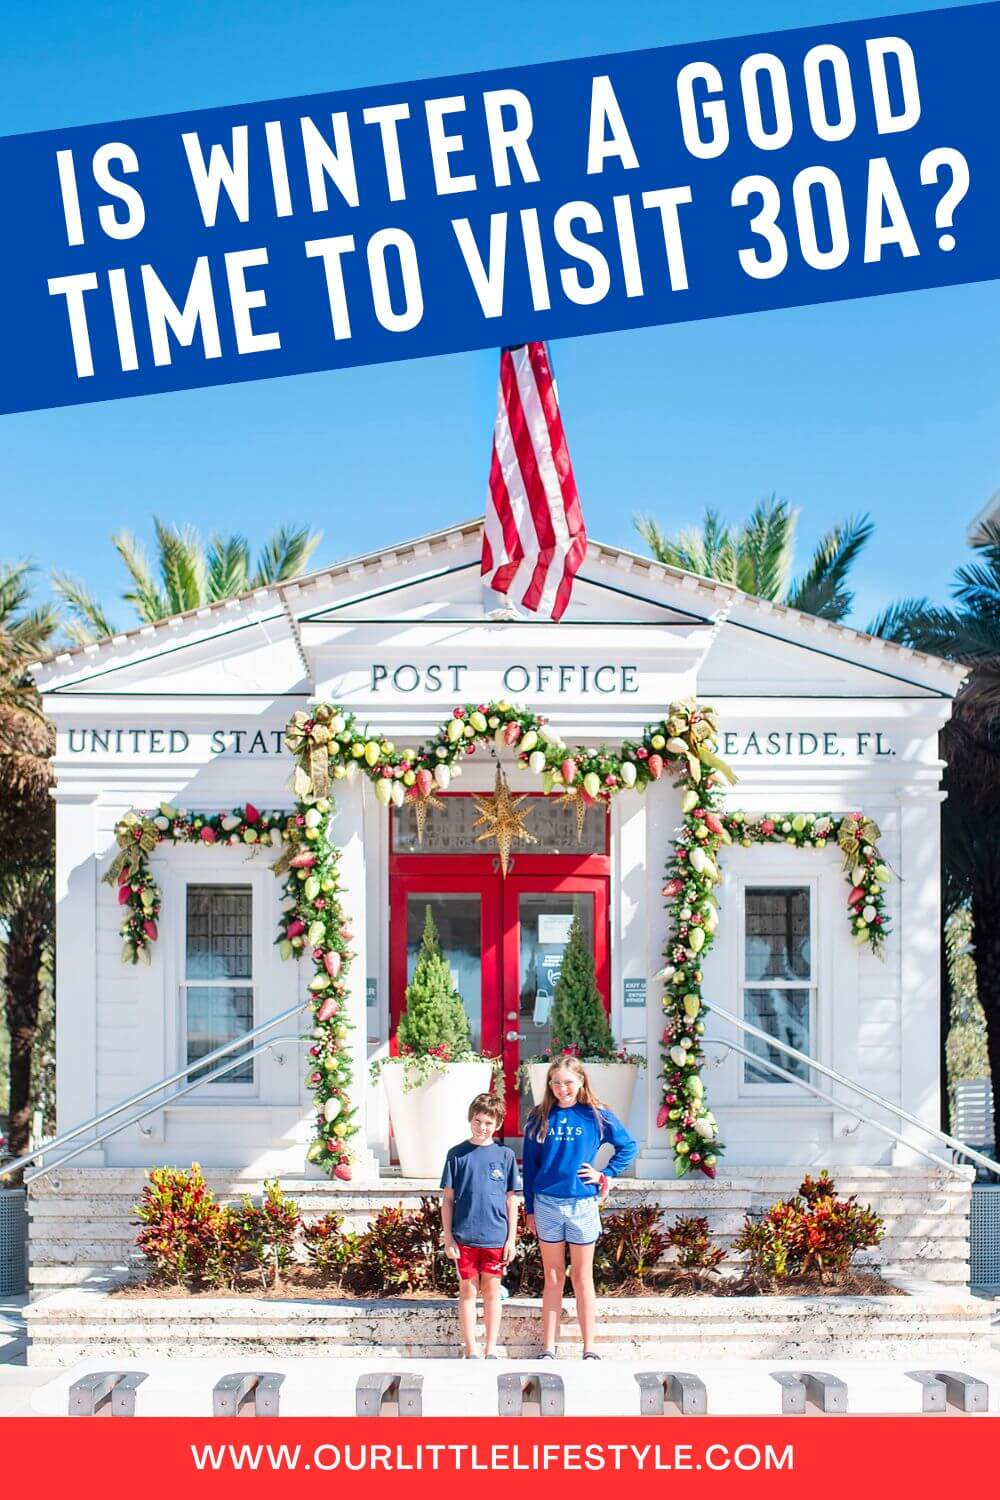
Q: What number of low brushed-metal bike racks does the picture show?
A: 7